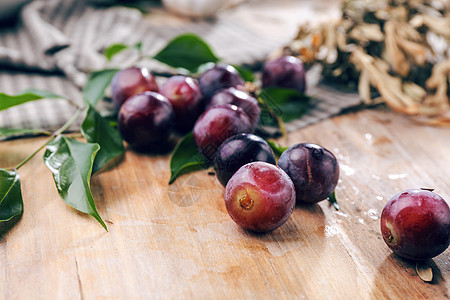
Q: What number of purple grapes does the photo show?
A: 11